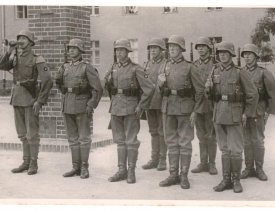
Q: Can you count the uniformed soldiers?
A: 8